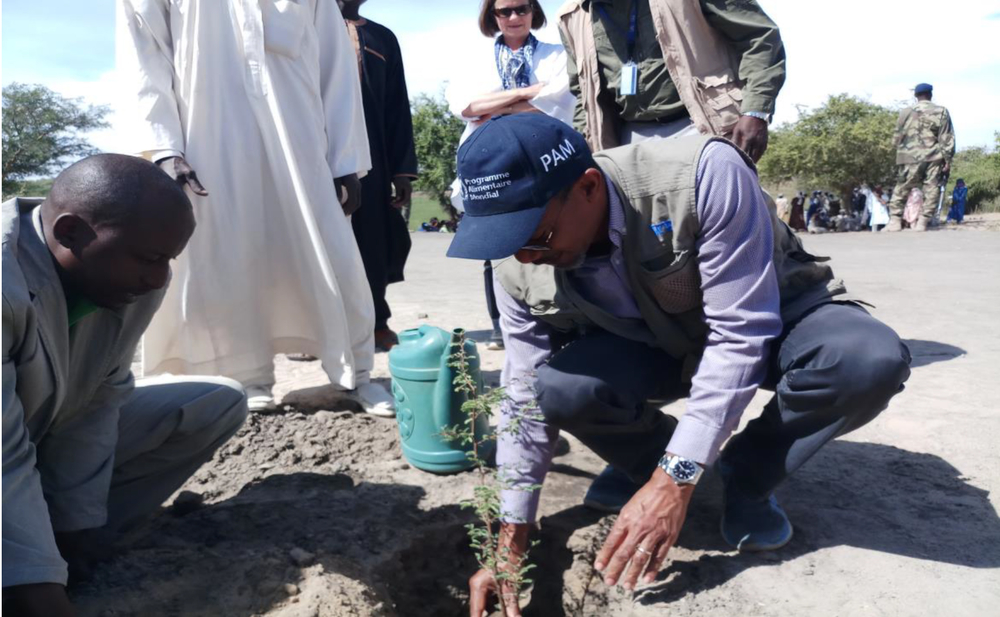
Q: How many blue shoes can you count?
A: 2